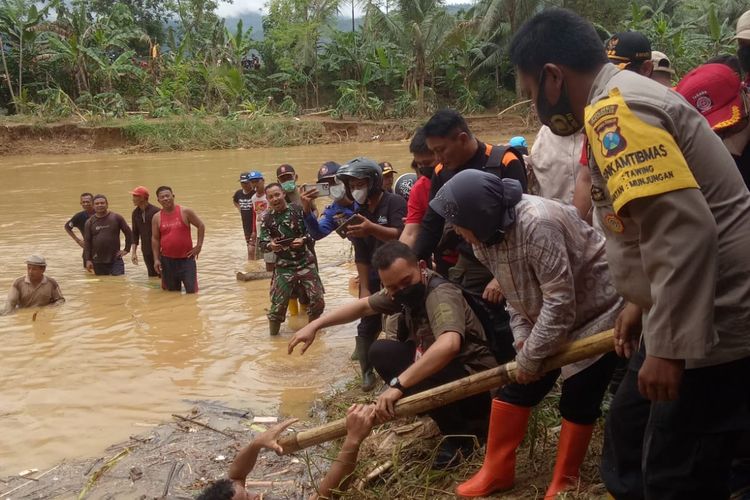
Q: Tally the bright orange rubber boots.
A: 2